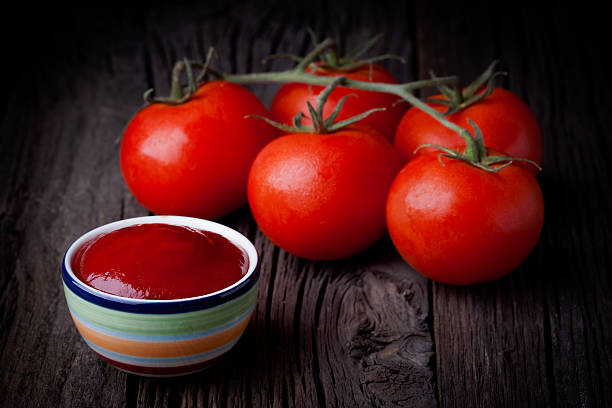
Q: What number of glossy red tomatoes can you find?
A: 5